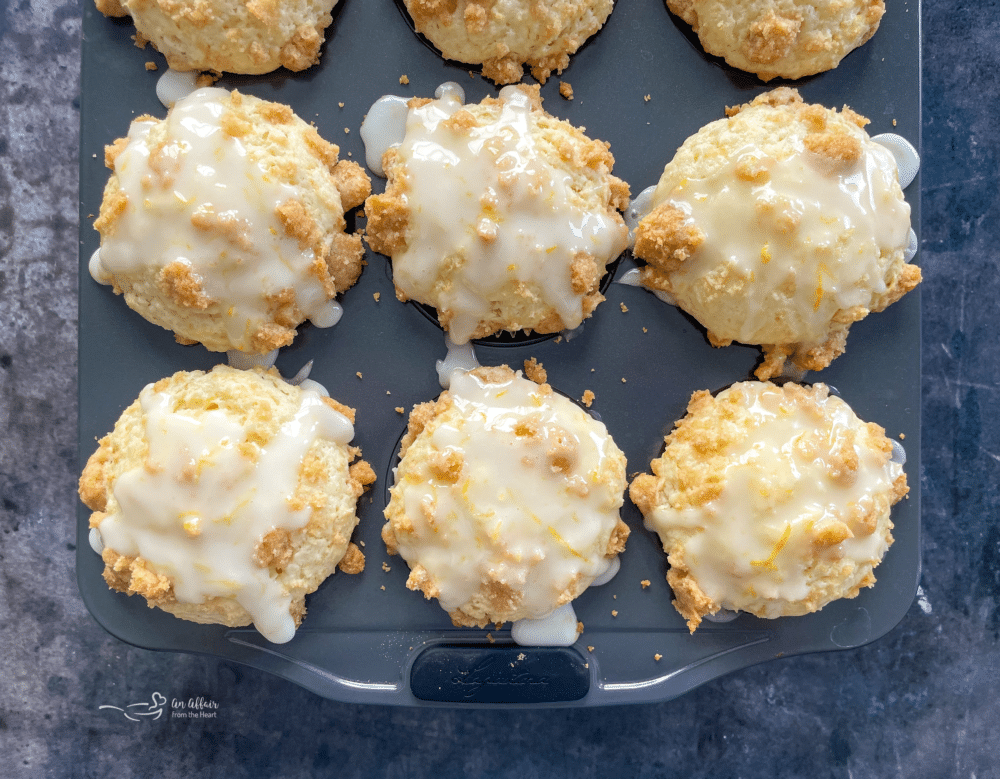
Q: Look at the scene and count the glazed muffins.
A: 6